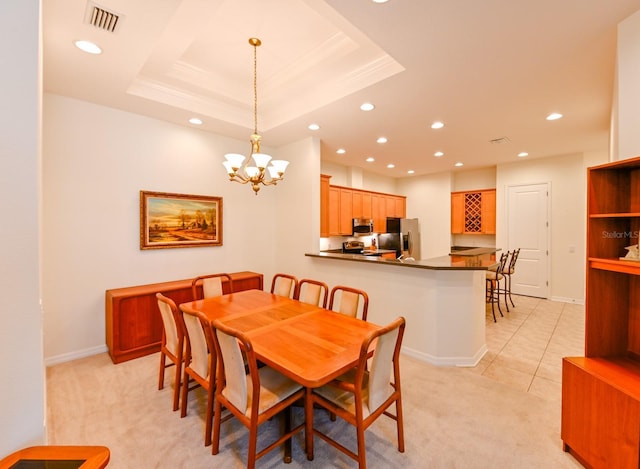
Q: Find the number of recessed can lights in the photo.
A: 15